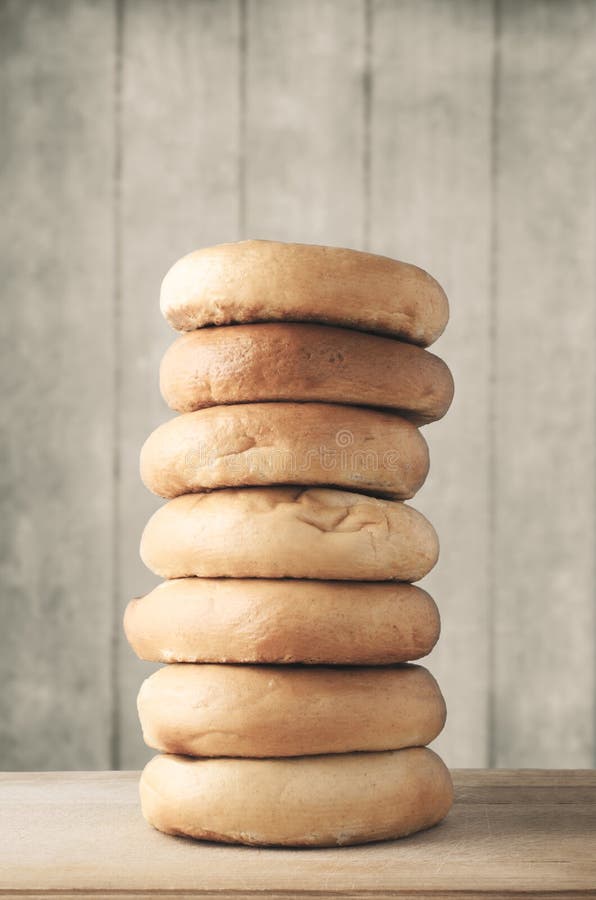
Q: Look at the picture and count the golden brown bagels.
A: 7